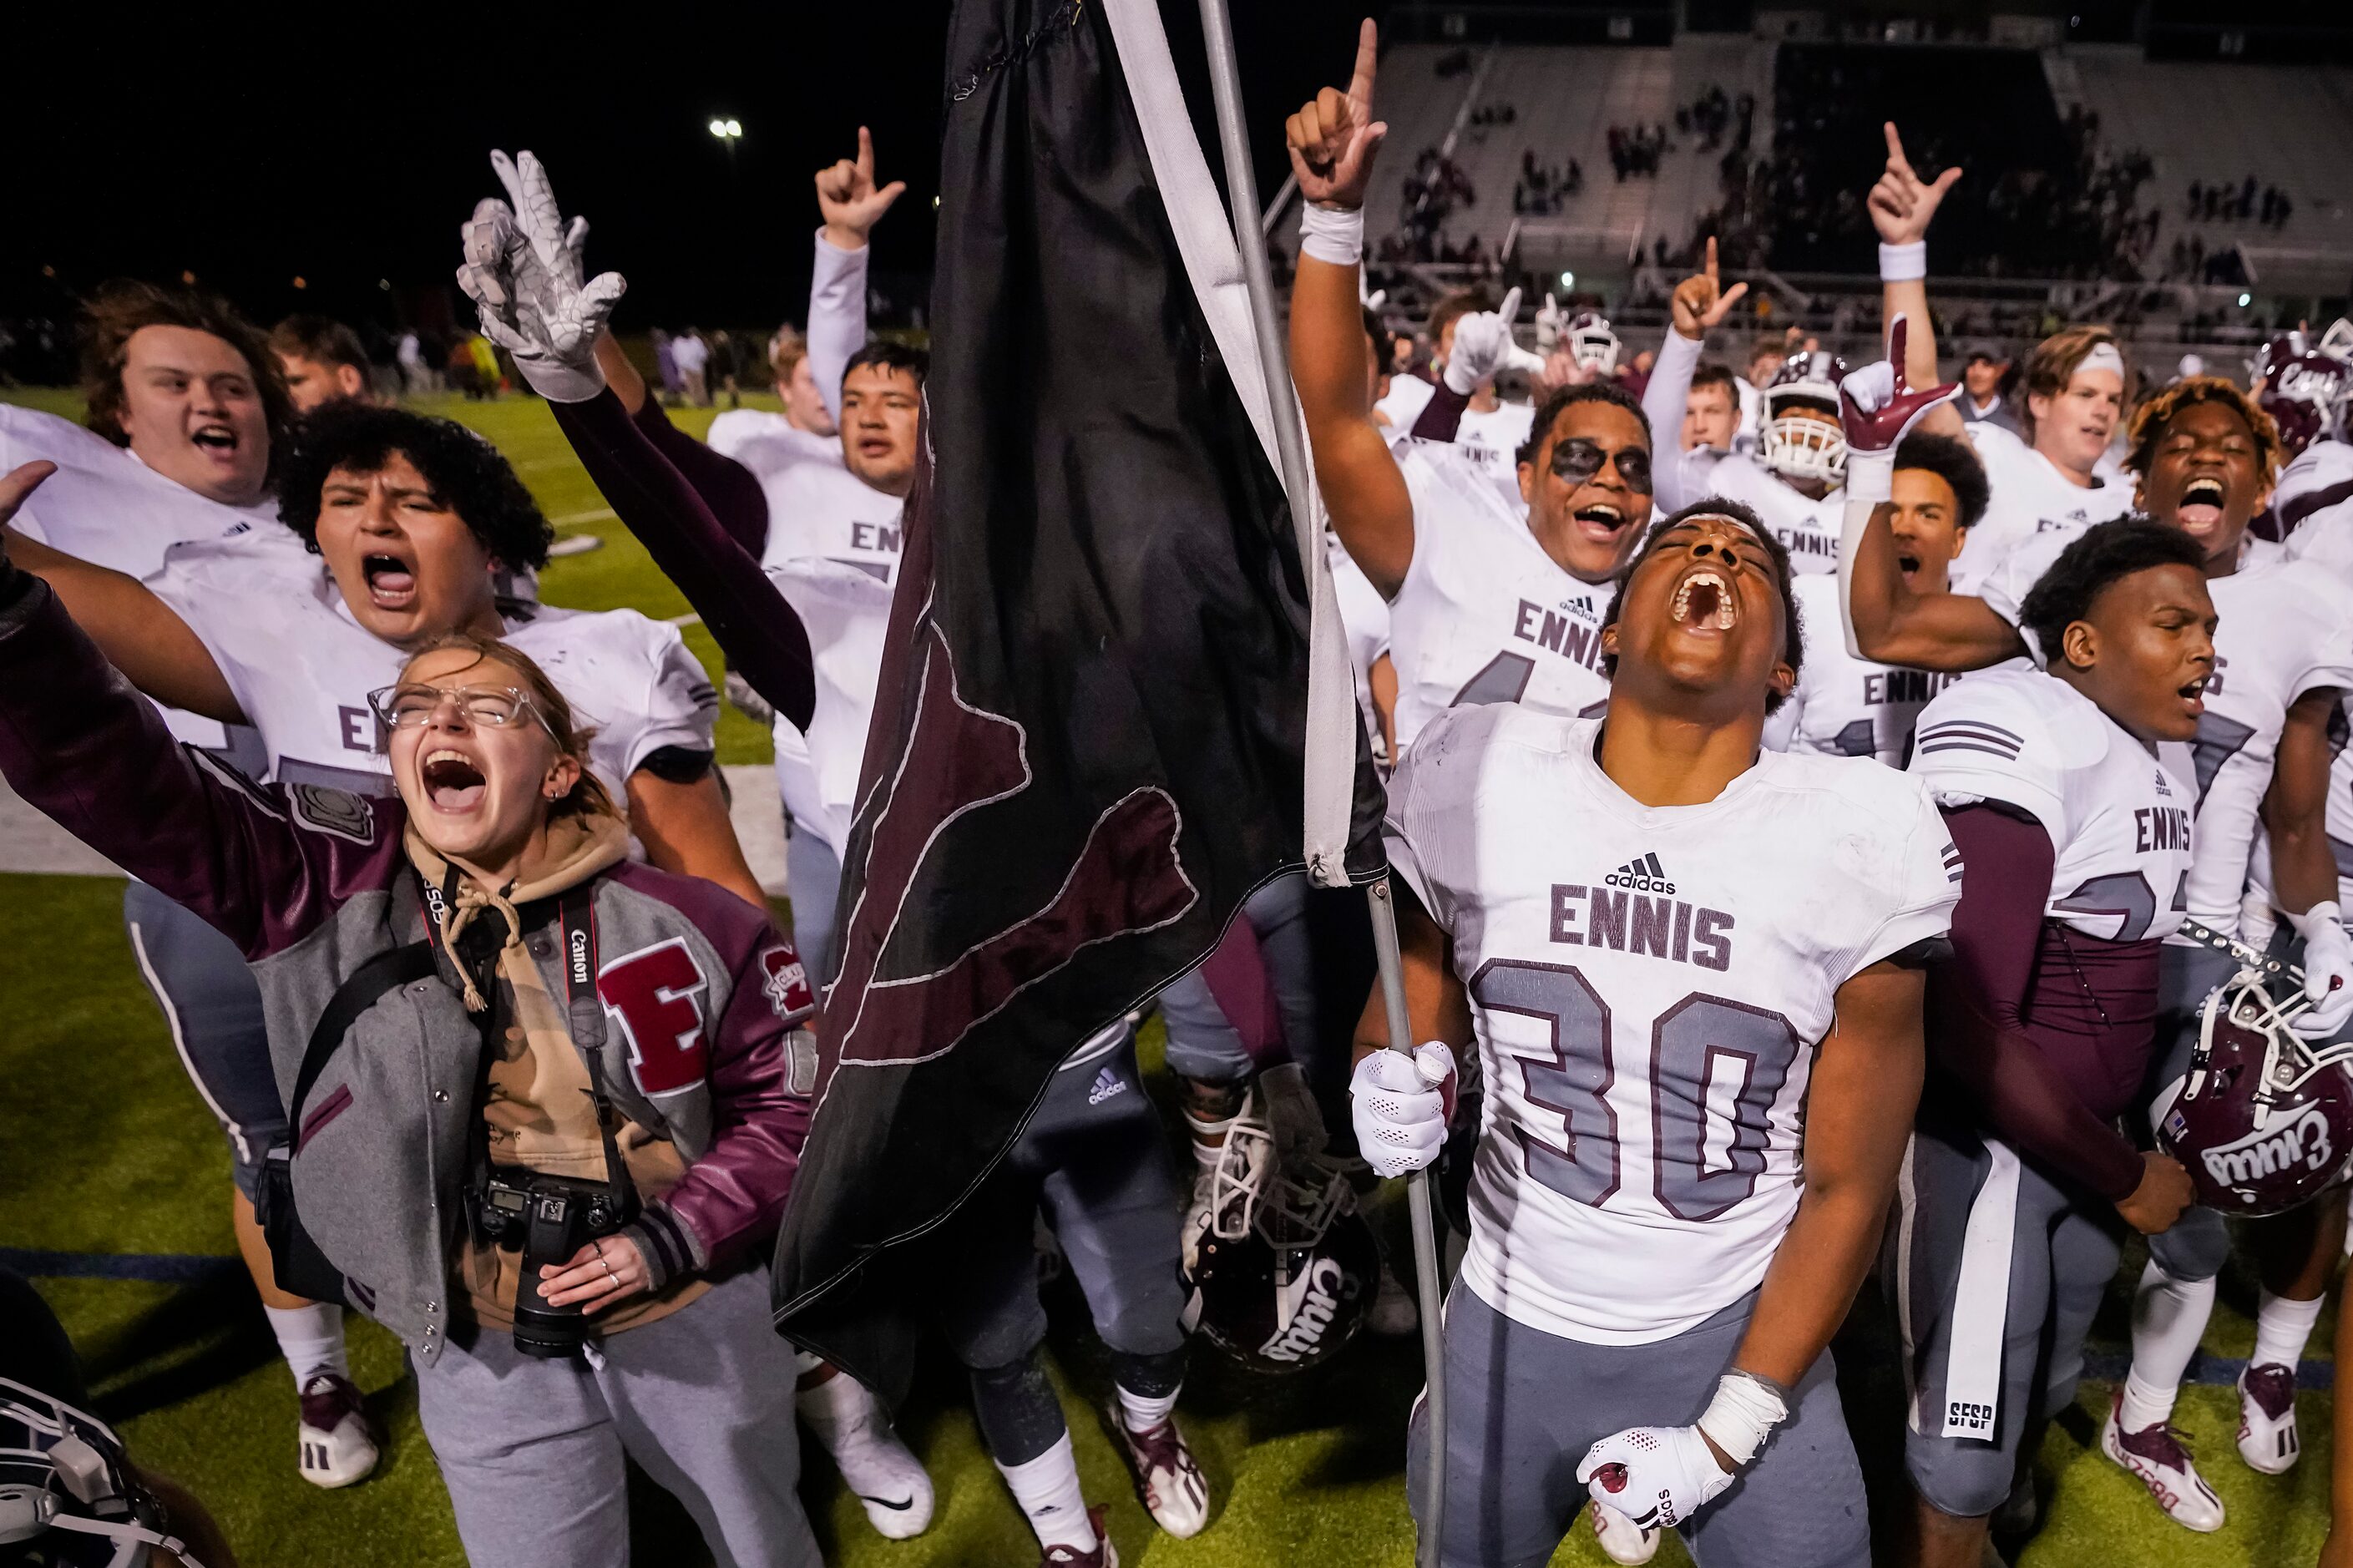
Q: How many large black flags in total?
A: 1